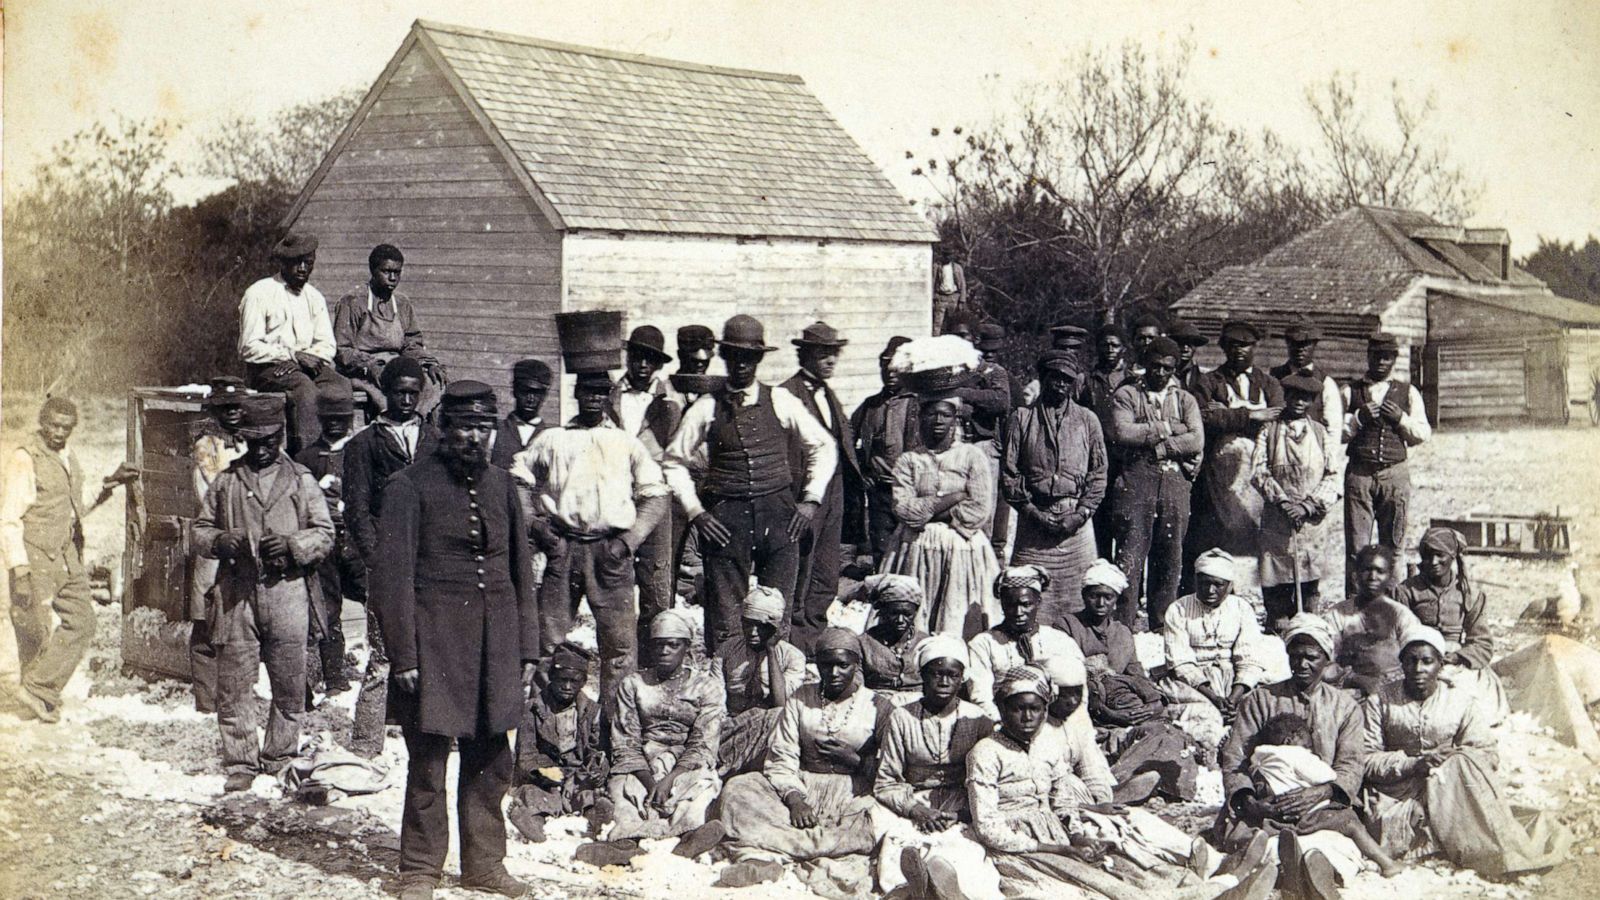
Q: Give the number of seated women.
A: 14